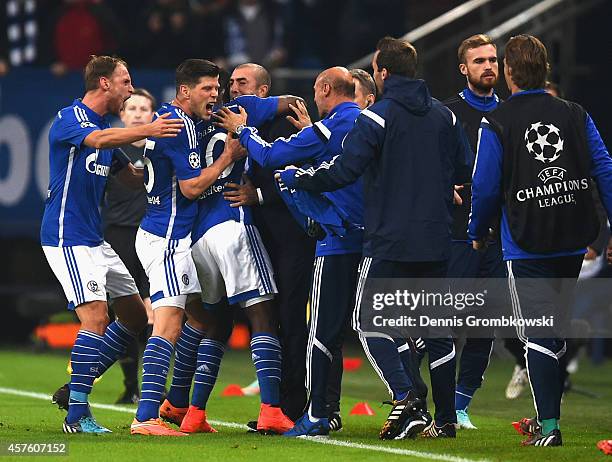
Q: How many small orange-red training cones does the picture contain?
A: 3